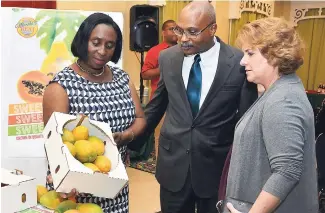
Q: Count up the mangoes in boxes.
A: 7